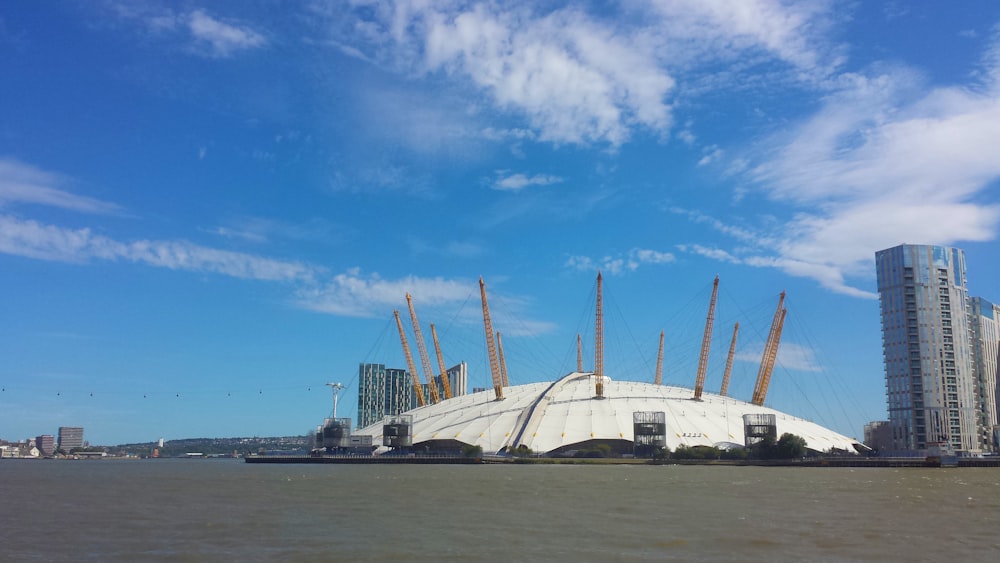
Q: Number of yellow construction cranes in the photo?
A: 12